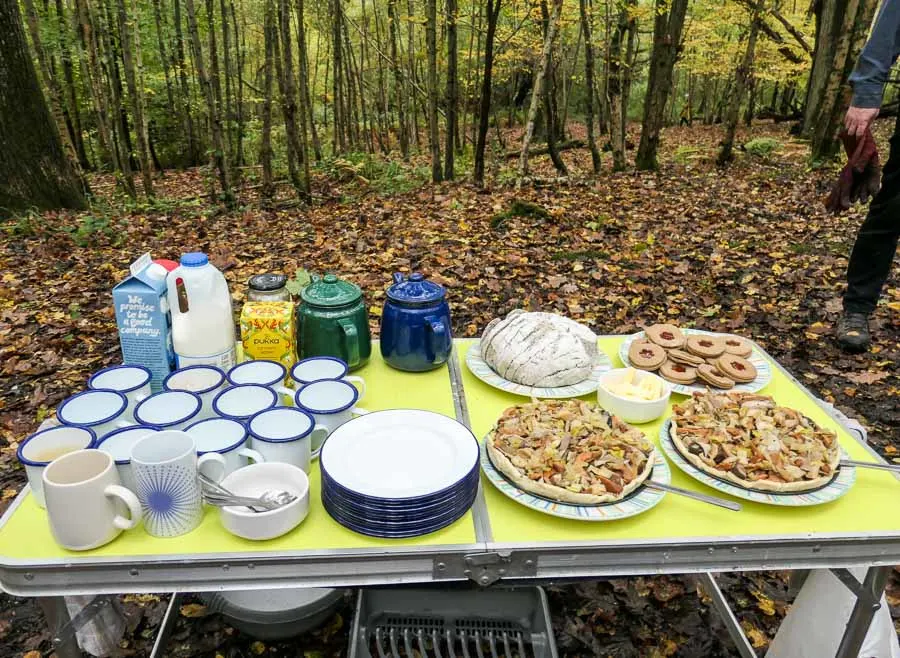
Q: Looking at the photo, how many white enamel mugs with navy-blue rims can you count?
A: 12